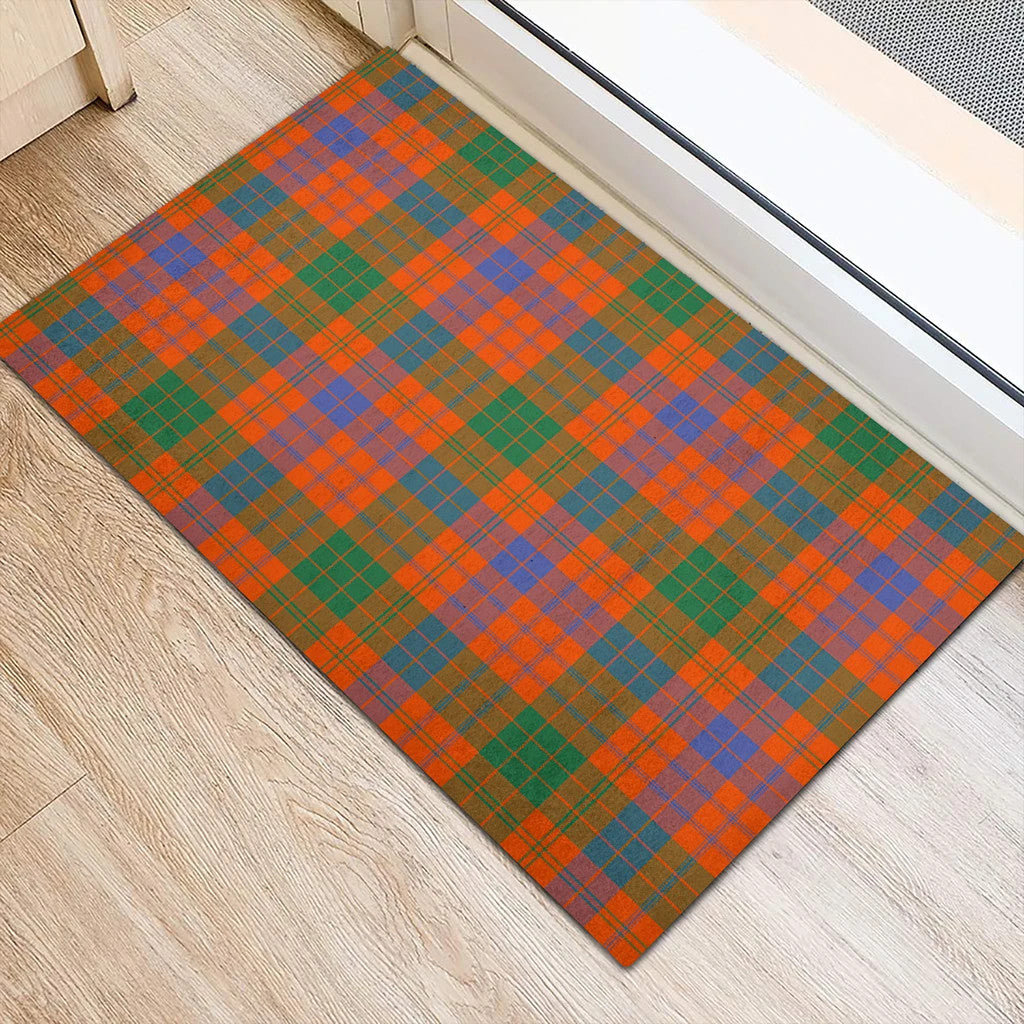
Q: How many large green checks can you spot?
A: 9